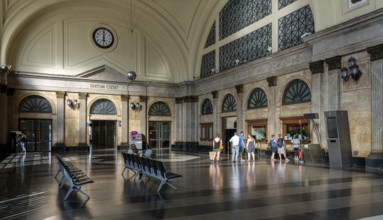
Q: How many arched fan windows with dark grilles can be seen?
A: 7